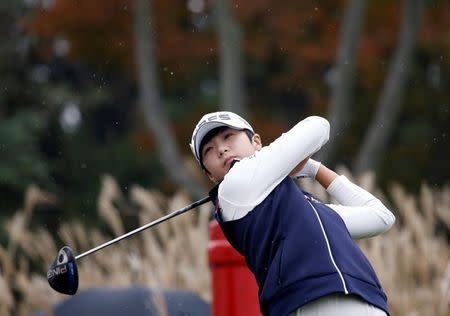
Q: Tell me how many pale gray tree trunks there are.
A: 4